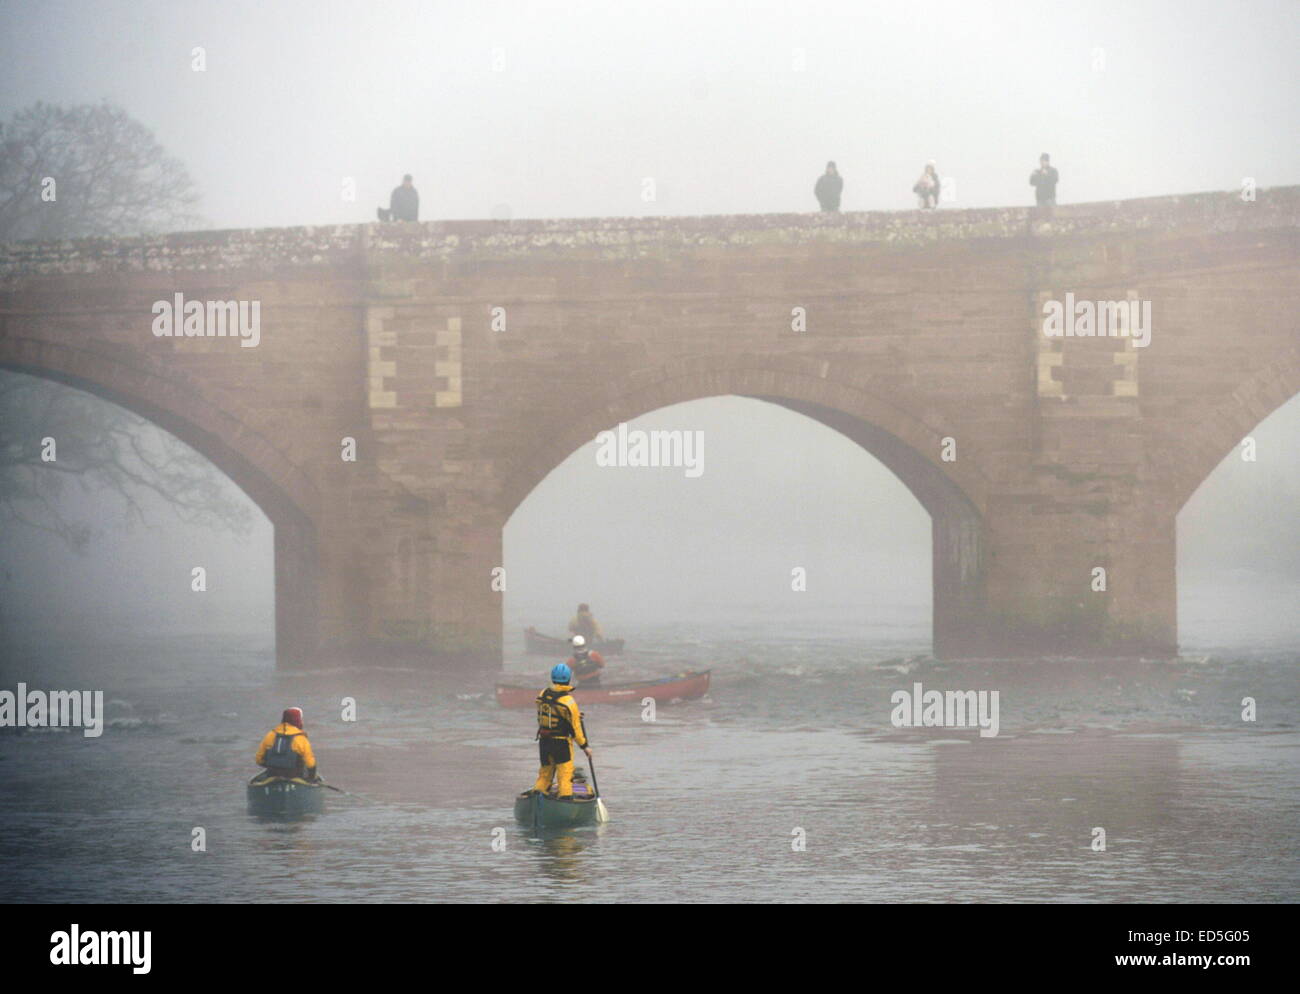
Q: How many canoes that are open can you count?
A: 4